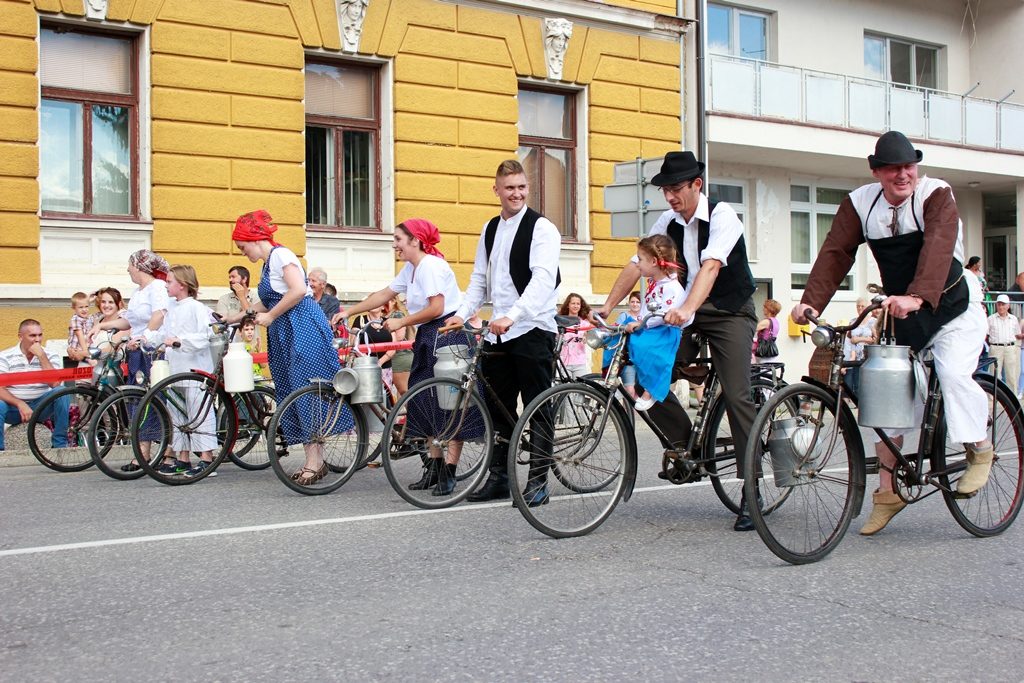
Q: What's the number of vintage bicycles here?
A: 7